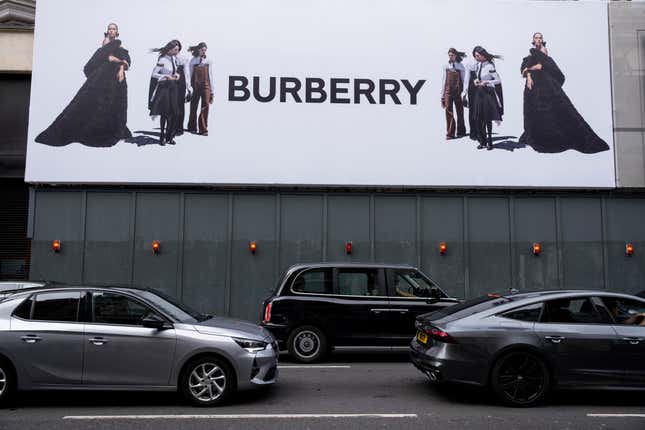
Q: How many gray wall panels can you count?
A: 13